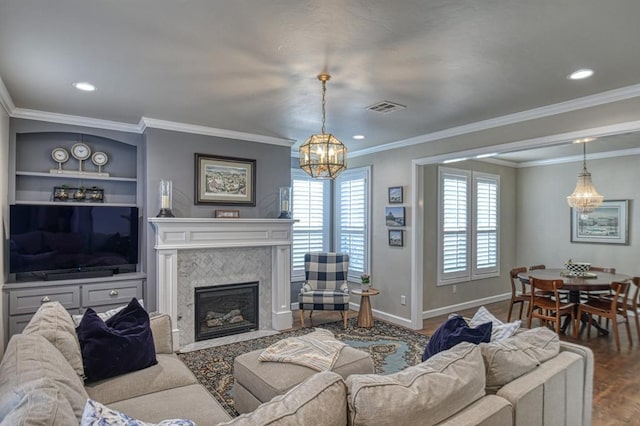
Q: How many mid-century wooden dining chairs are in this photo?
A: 6